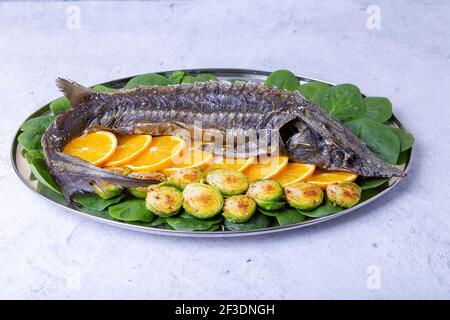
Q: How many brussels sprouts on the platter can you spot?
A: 11